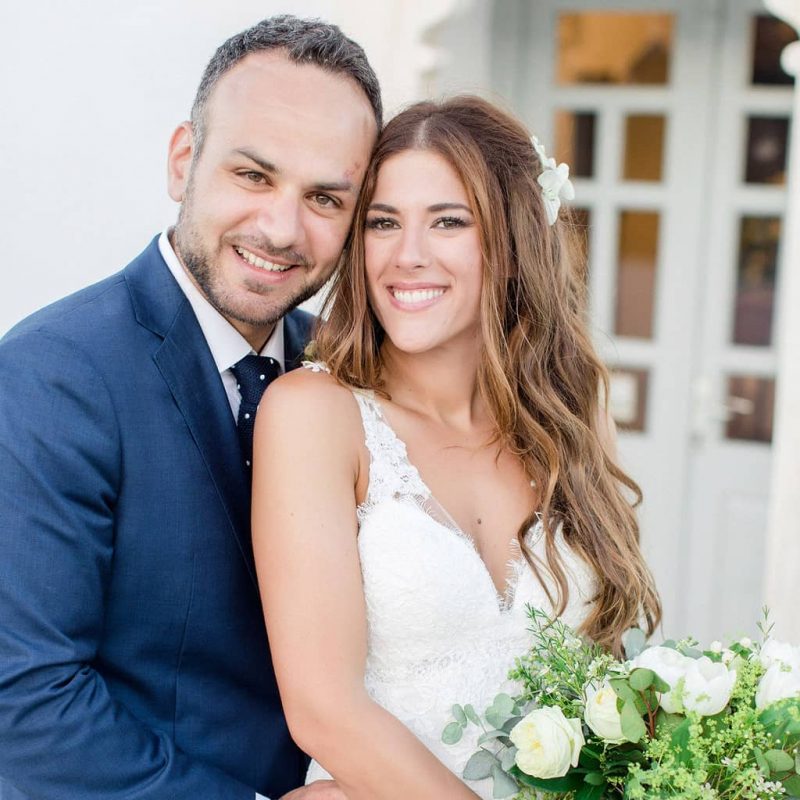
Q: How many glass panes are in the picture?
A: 10